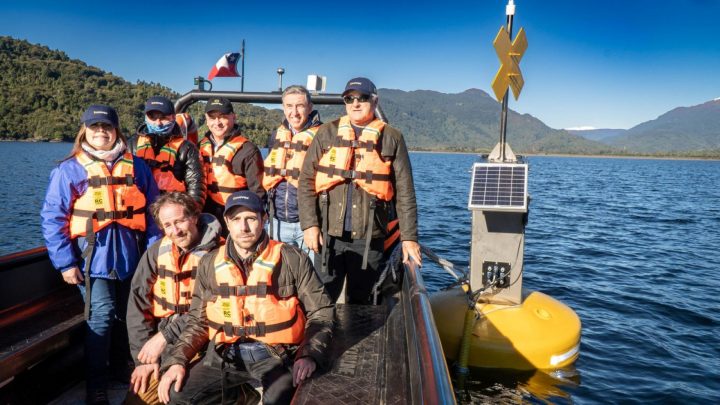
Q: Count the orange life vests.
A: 7